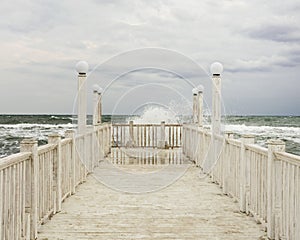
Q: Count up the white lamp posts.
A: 6